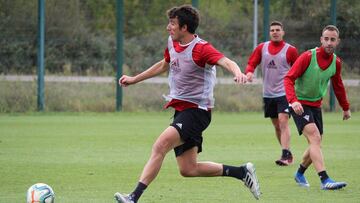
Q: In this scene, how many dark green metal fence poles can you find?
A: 5